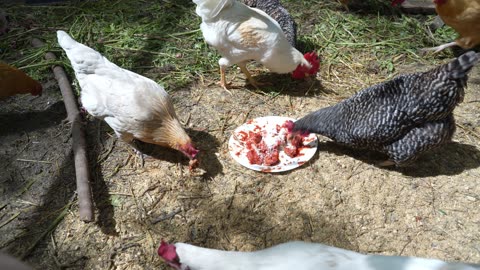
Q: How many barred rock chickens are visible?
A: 2